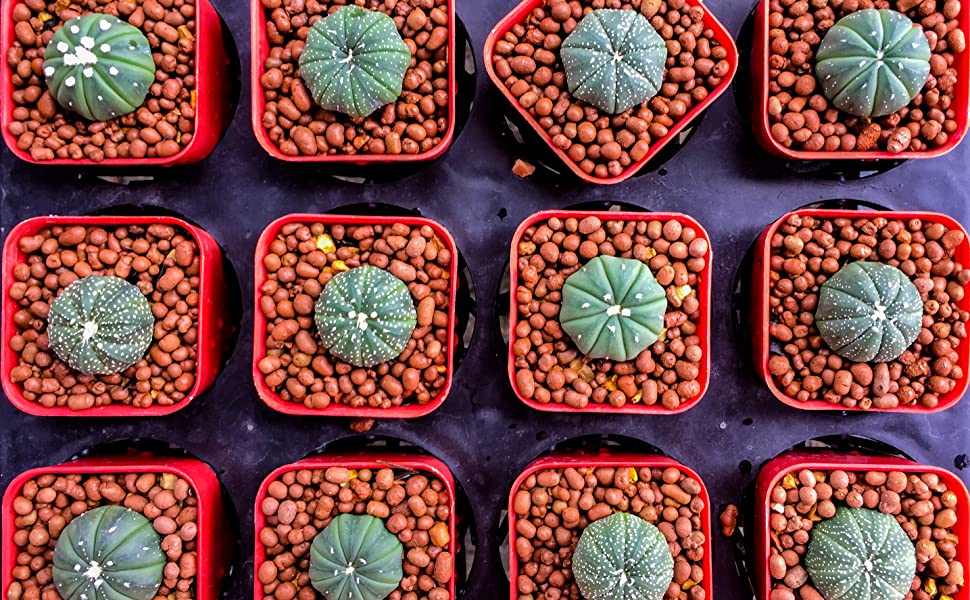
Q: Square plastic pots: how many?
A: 12